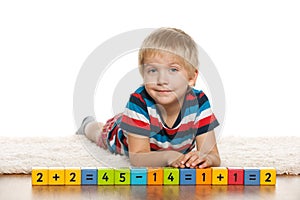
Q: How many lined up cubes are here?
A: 15